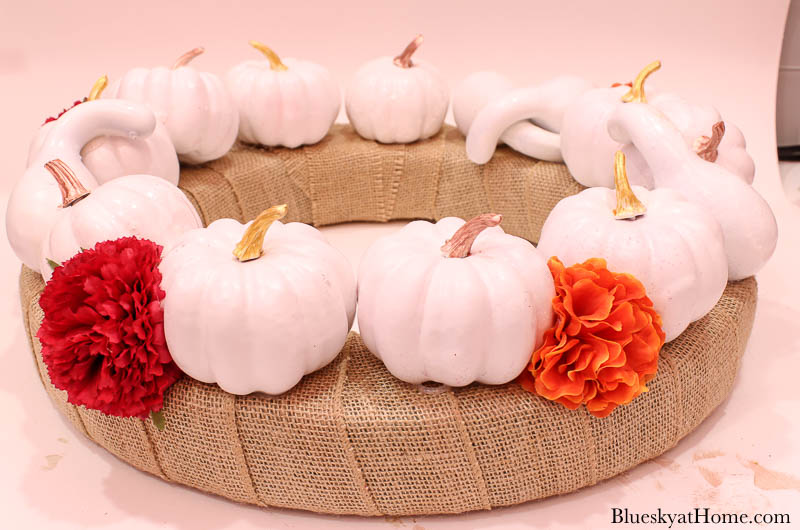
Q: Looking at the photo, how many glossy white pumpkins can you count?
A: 10